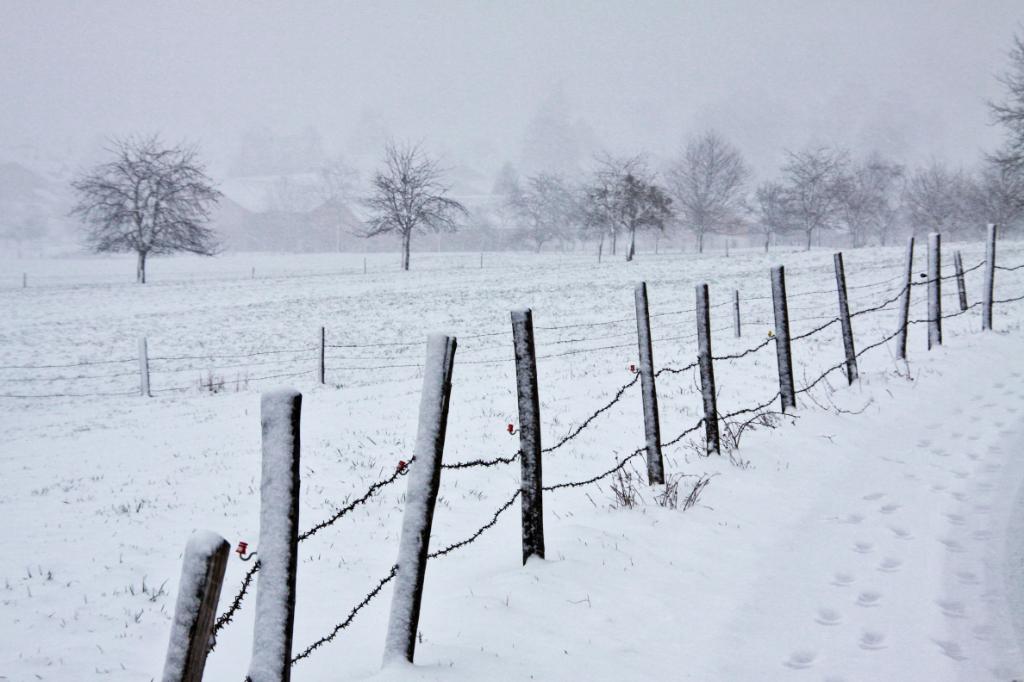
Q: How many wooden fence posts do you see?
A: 15